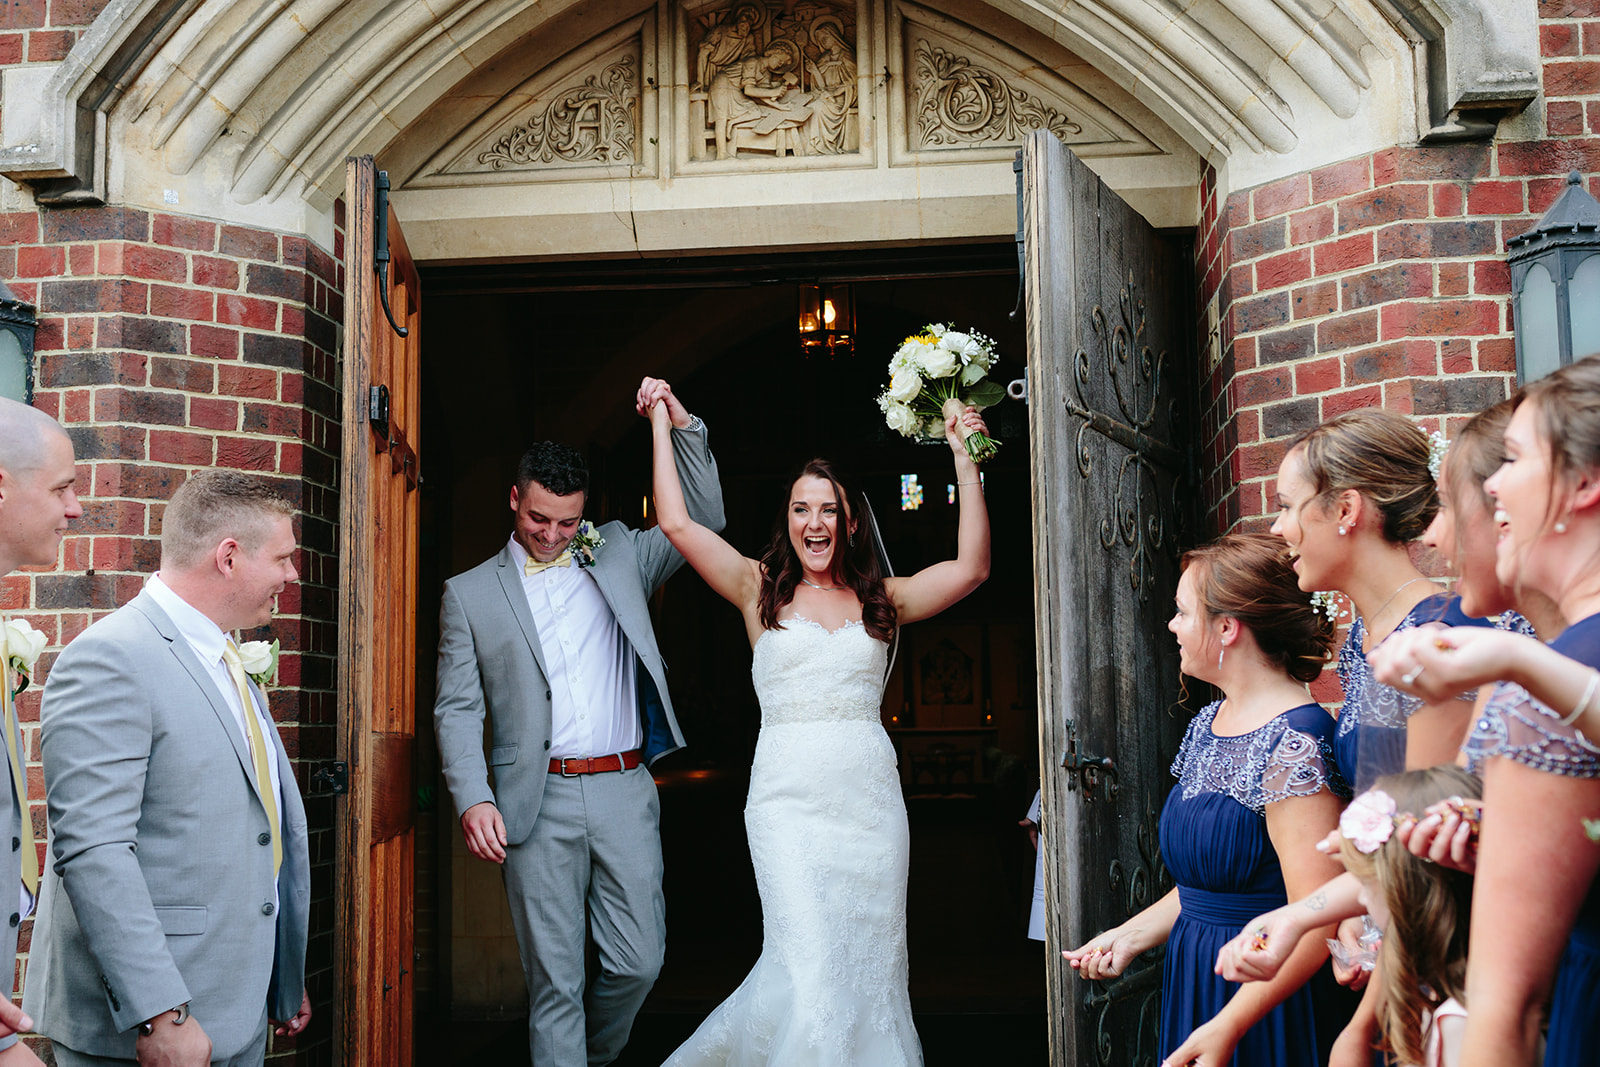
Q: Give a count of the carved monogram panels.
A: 2